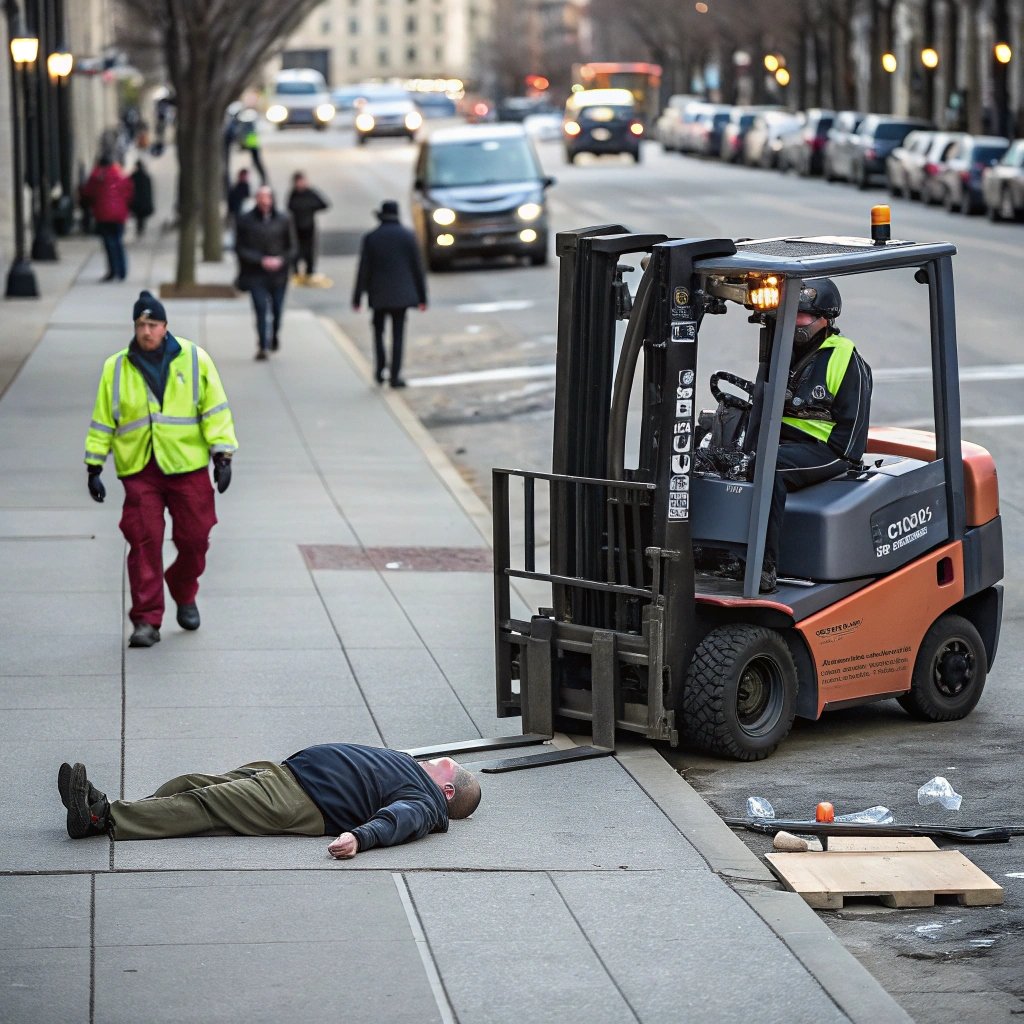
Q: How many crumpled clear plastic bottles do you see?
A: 3